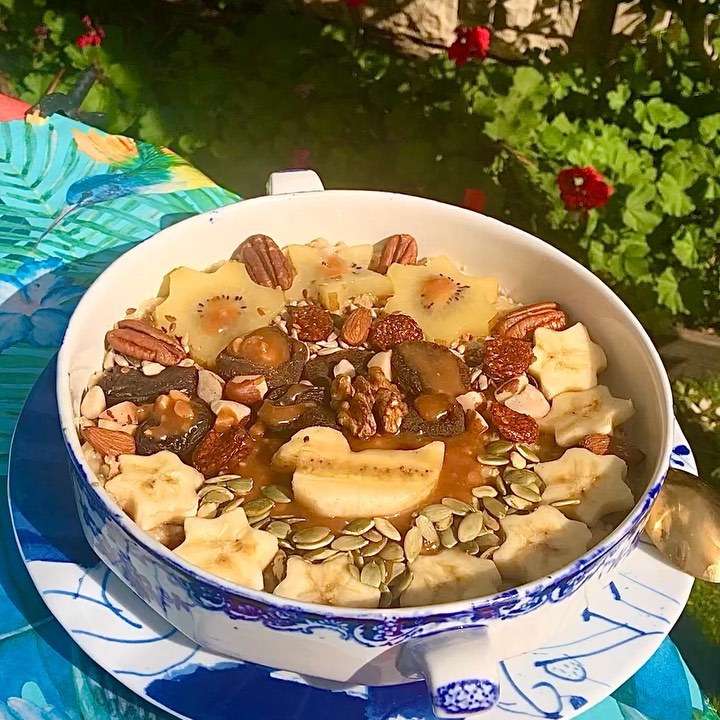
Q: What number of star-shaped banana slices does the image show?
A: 8